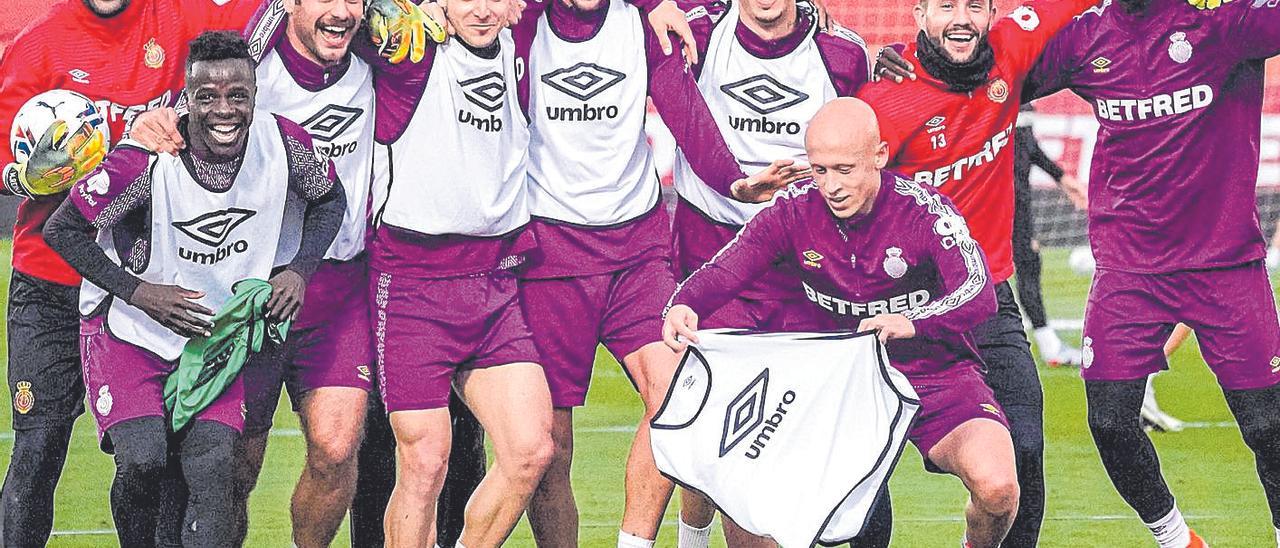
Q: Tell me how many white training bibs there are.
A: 6